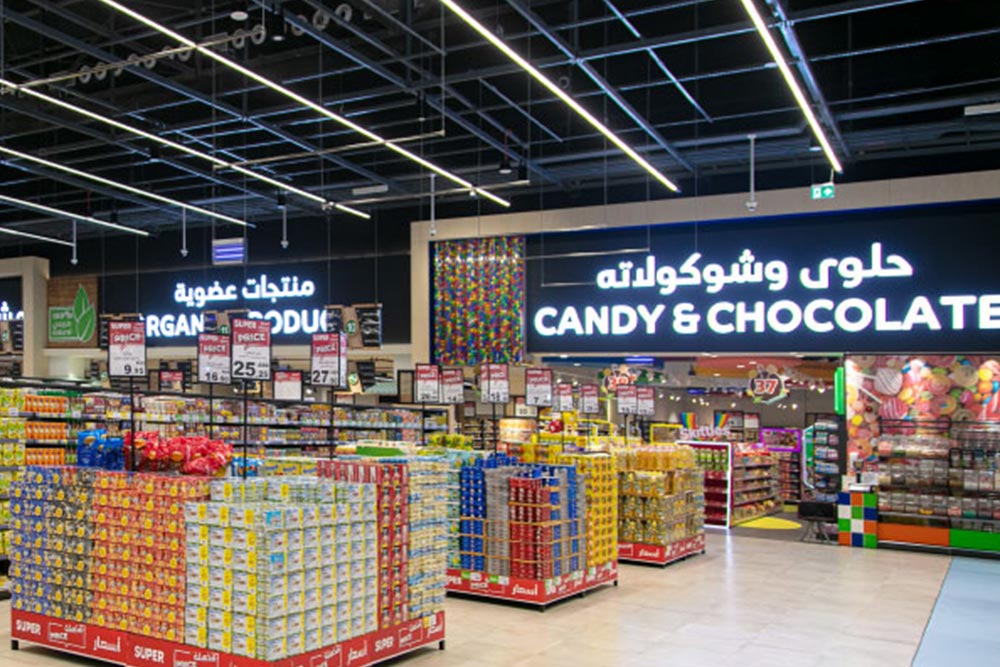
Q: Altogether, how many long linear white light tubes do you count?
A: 7